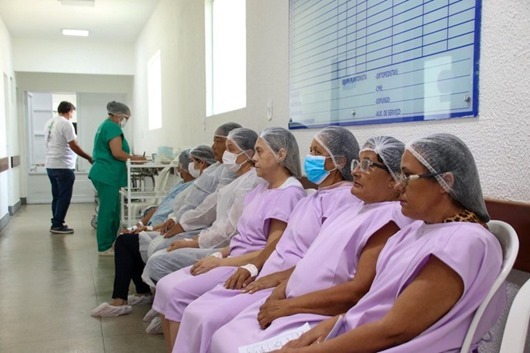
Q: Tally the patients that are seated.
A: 8